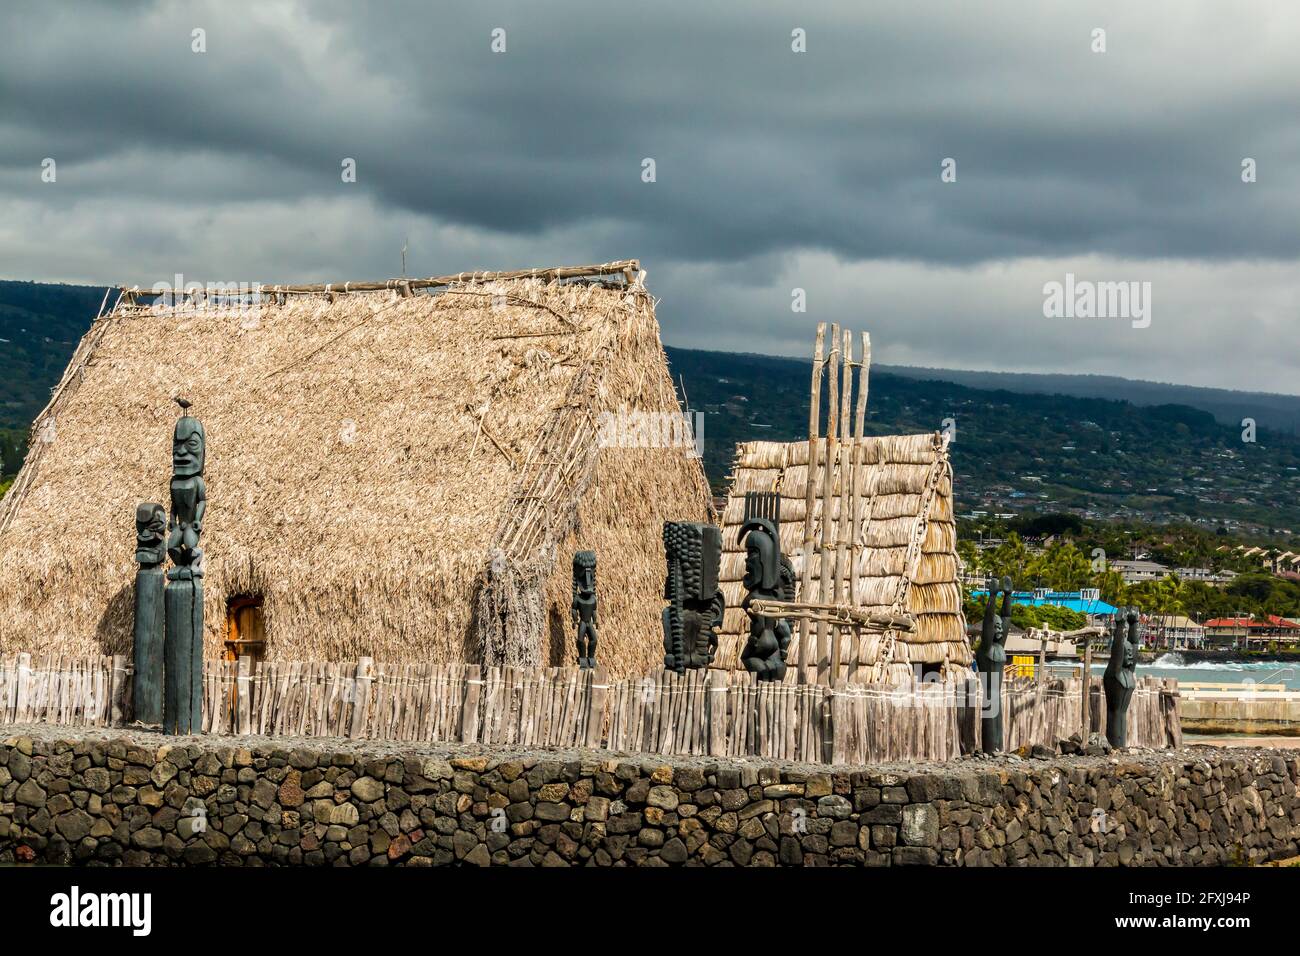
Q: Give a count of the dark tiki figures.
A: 7